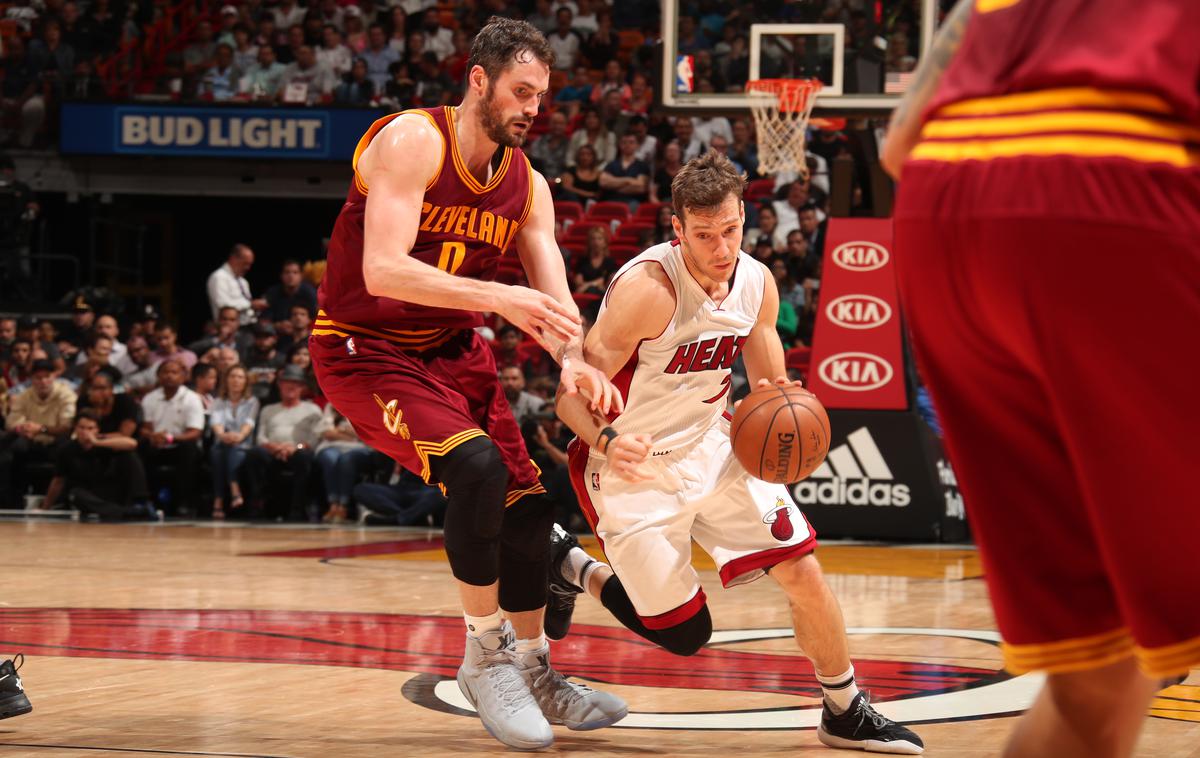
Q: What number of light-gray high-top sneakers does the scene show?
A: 2